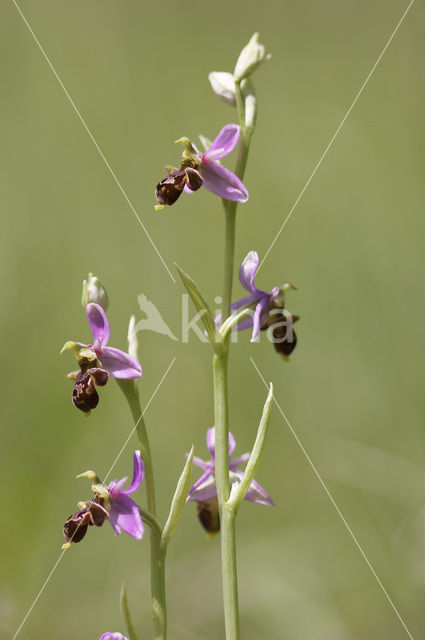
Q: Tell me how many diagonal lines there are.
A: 4